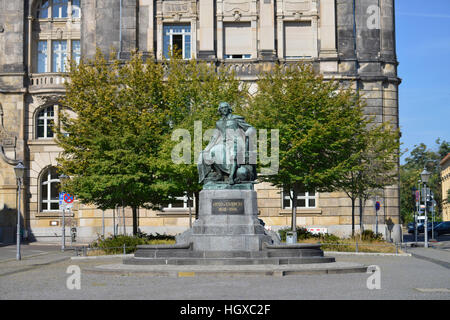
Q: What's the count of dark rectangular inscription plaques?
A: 1